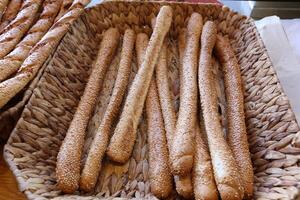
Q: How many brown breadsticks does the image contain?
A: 9